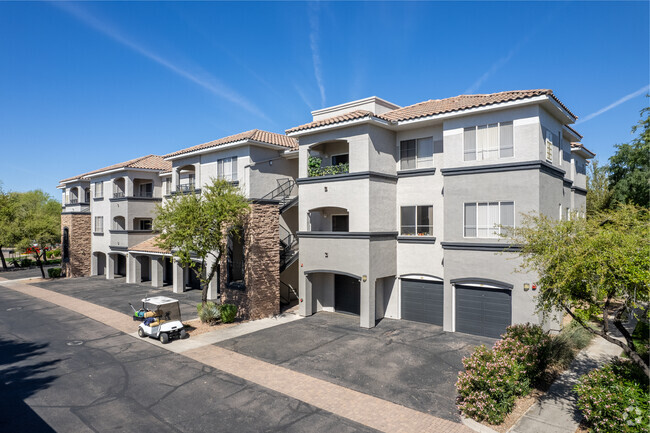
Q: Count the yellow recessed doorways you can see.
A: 0